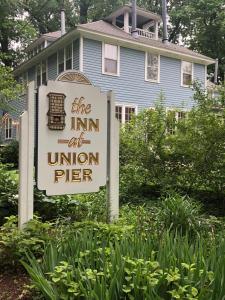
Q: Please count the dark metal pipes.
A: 2